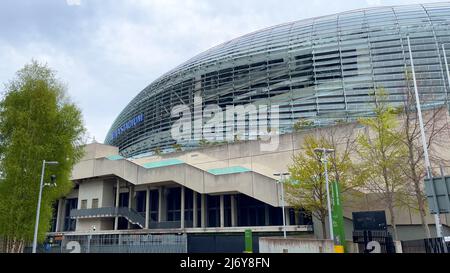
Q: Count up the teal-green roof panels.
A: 3